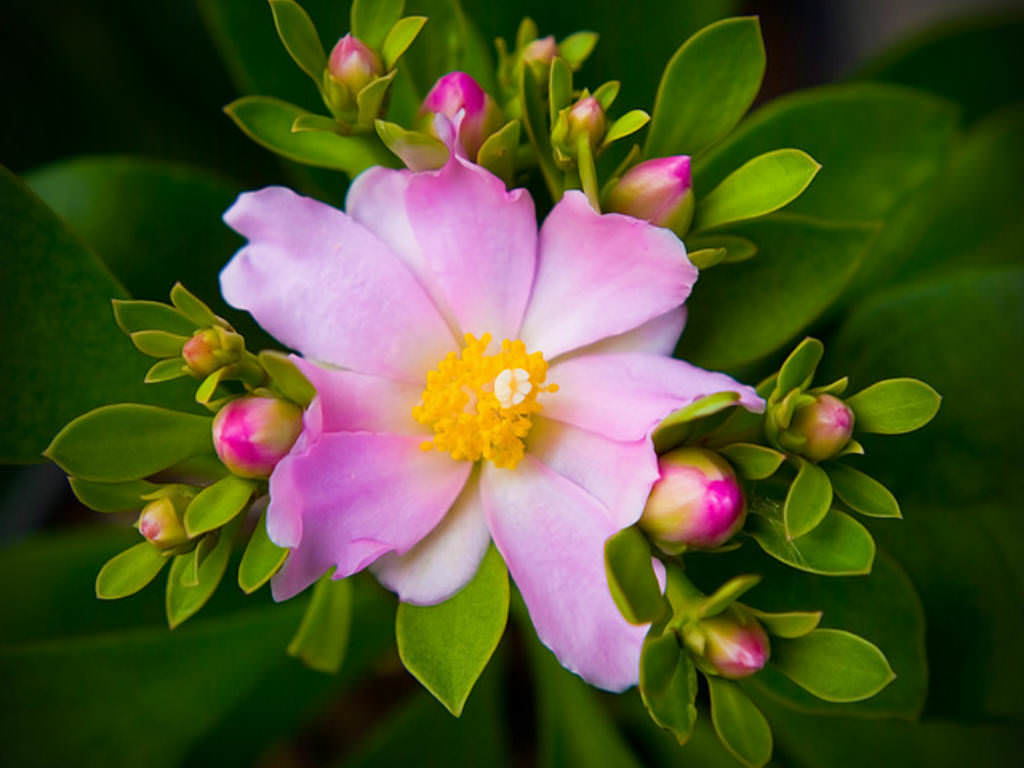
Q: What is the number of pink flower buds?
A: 11